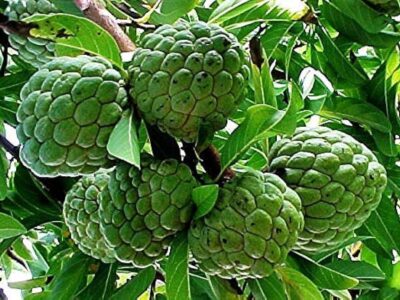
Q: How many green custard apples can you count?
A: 7